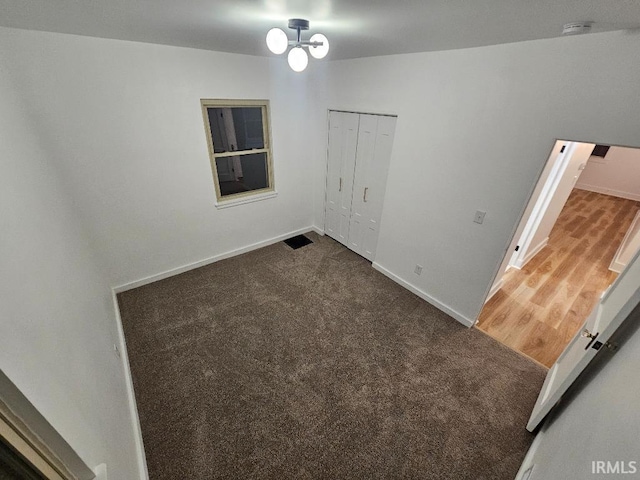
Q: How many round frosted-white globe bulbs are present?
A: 3